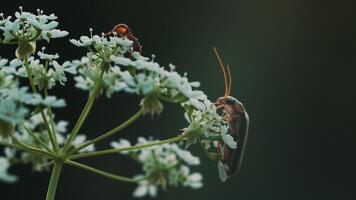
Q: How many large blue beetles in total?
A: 0